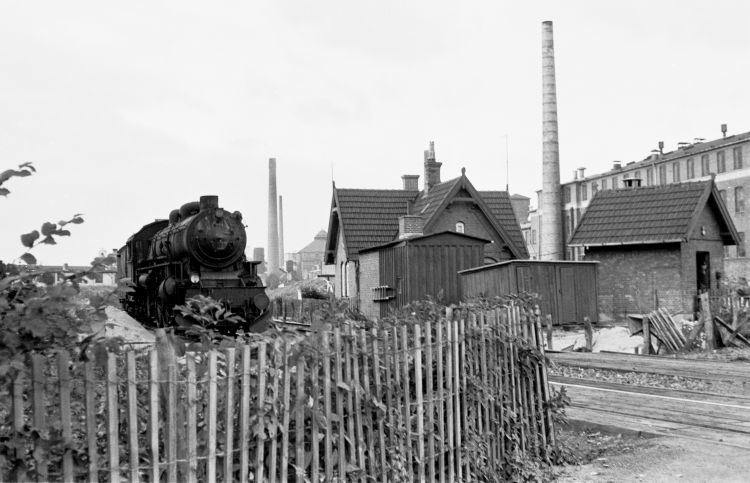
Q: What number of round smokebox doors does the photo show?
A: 1